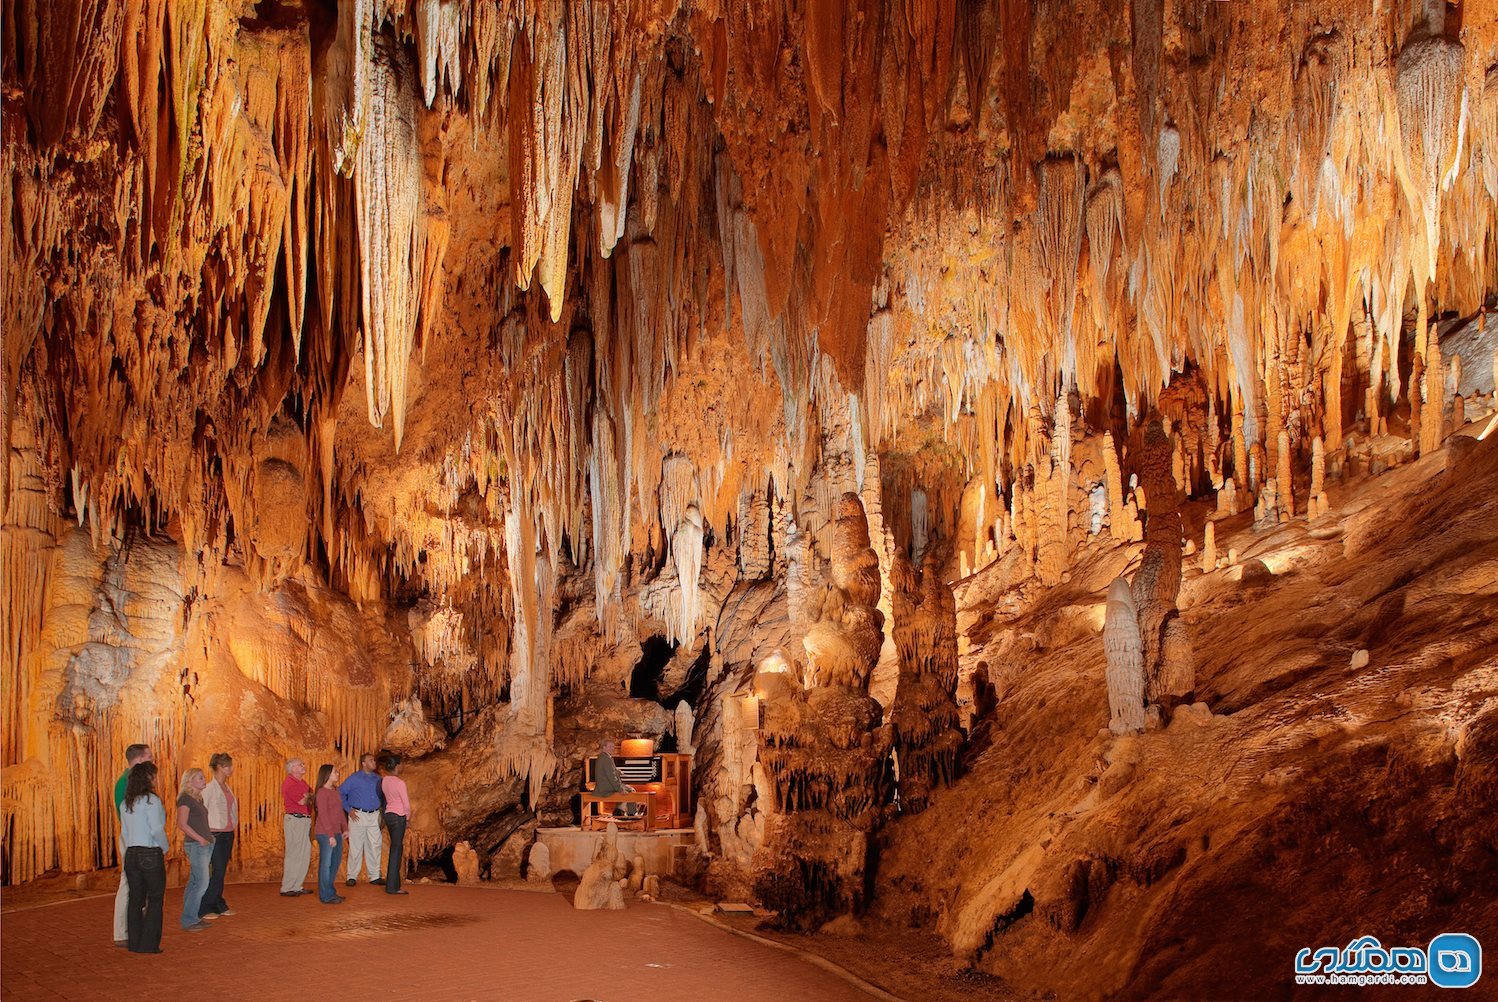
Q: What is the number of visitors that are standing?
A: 8